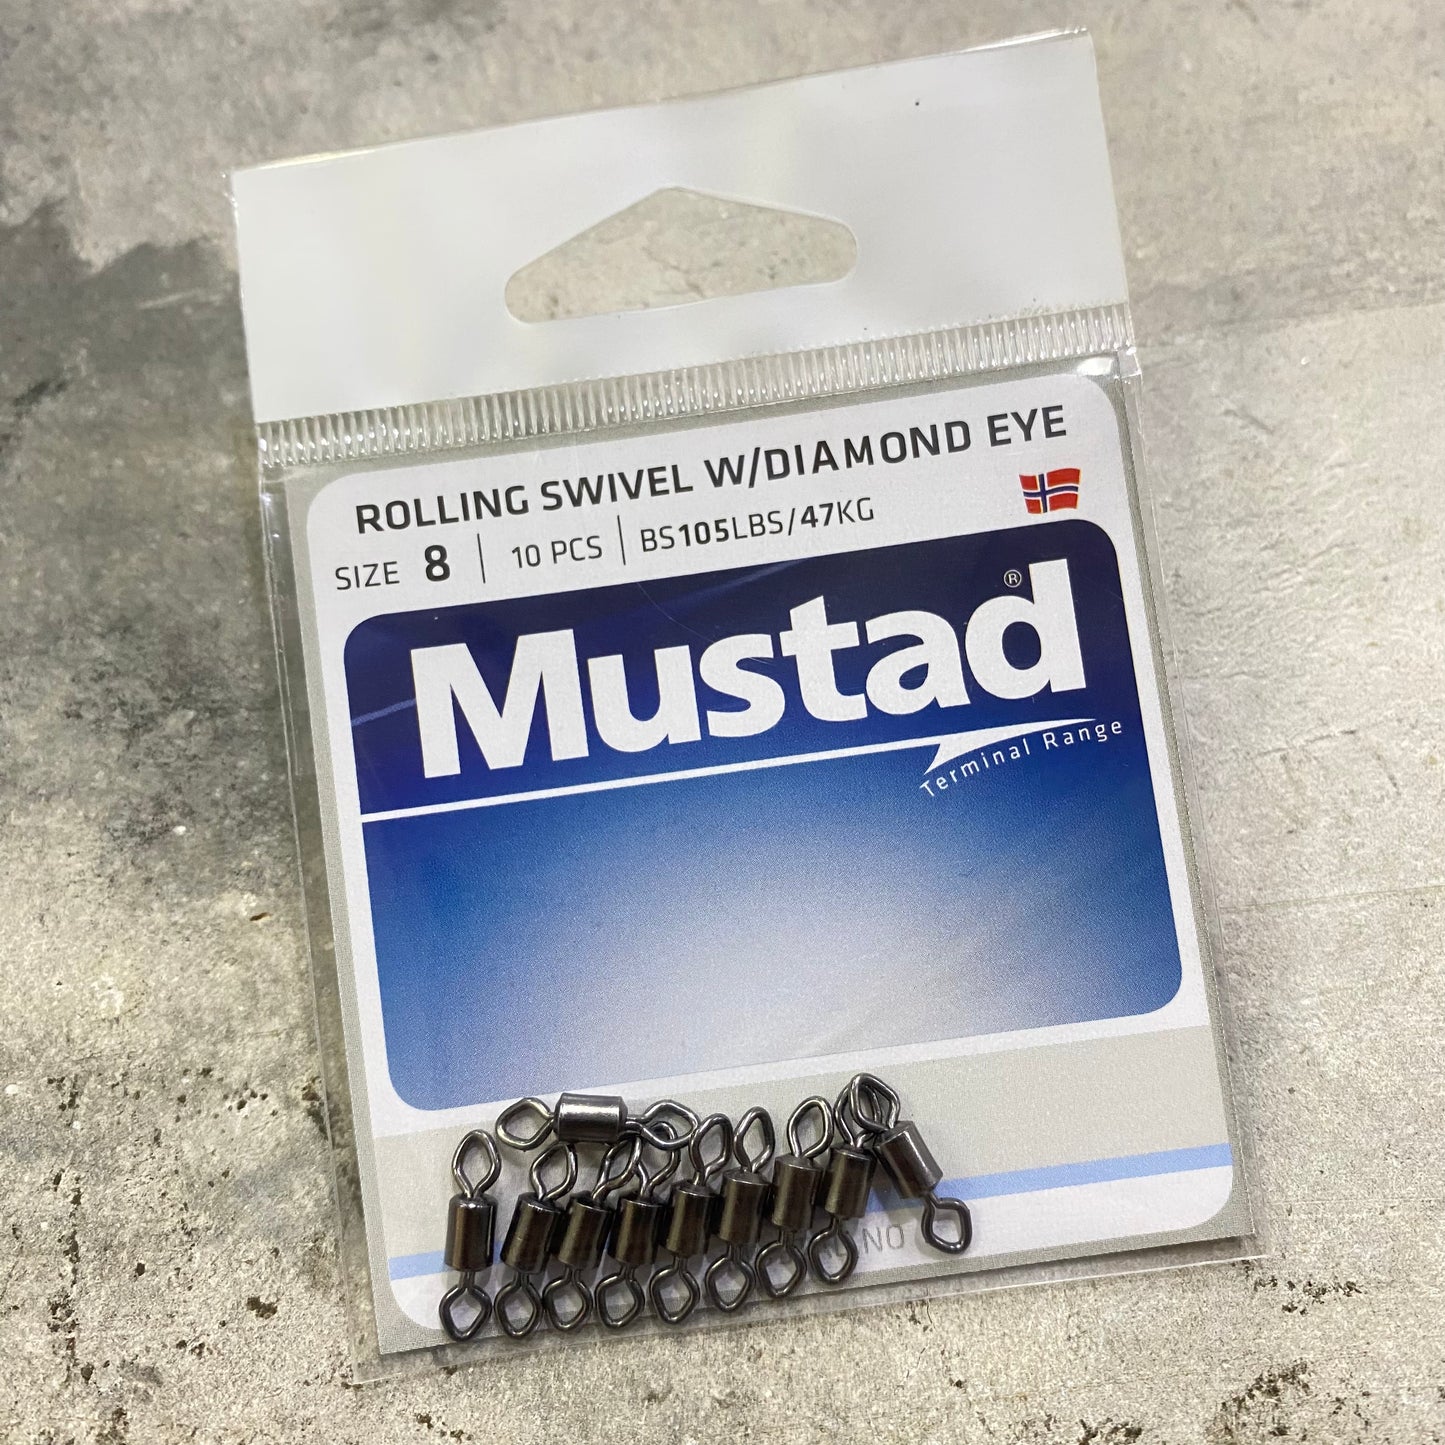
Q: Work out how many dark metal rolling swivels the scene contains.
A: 10